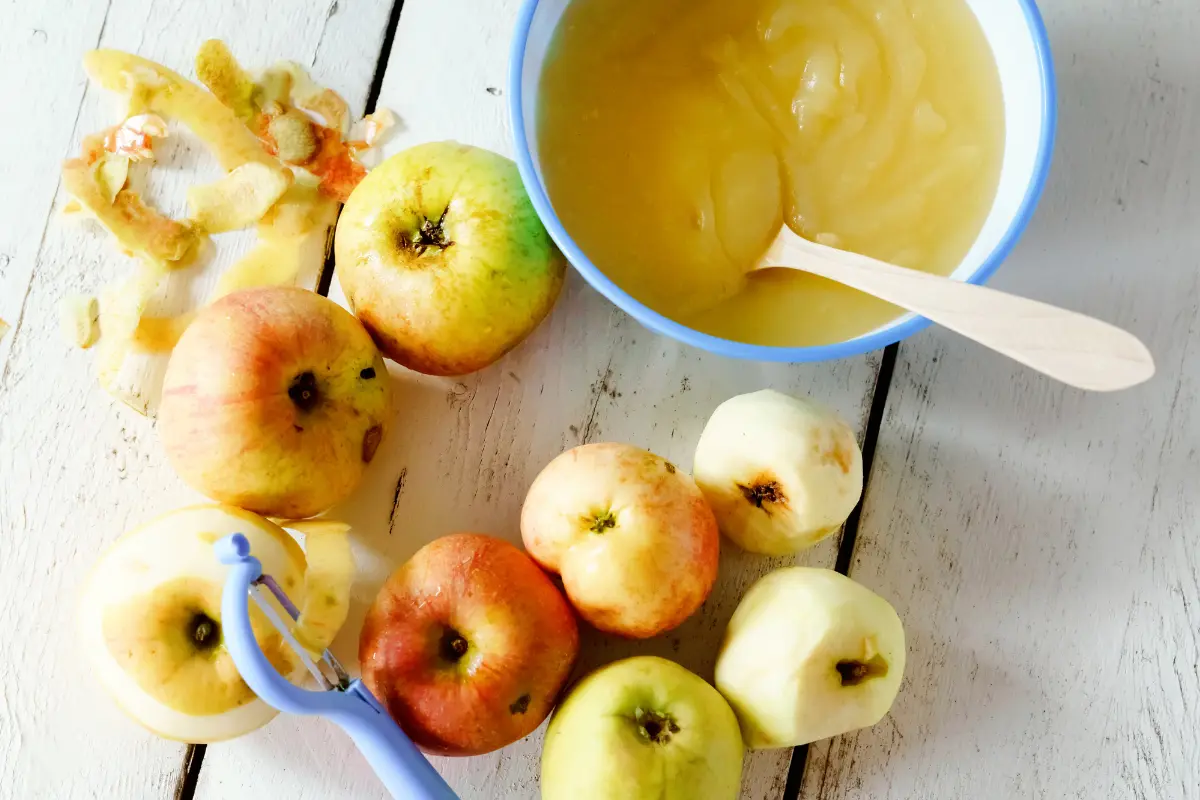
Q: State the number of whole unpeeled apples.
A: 5